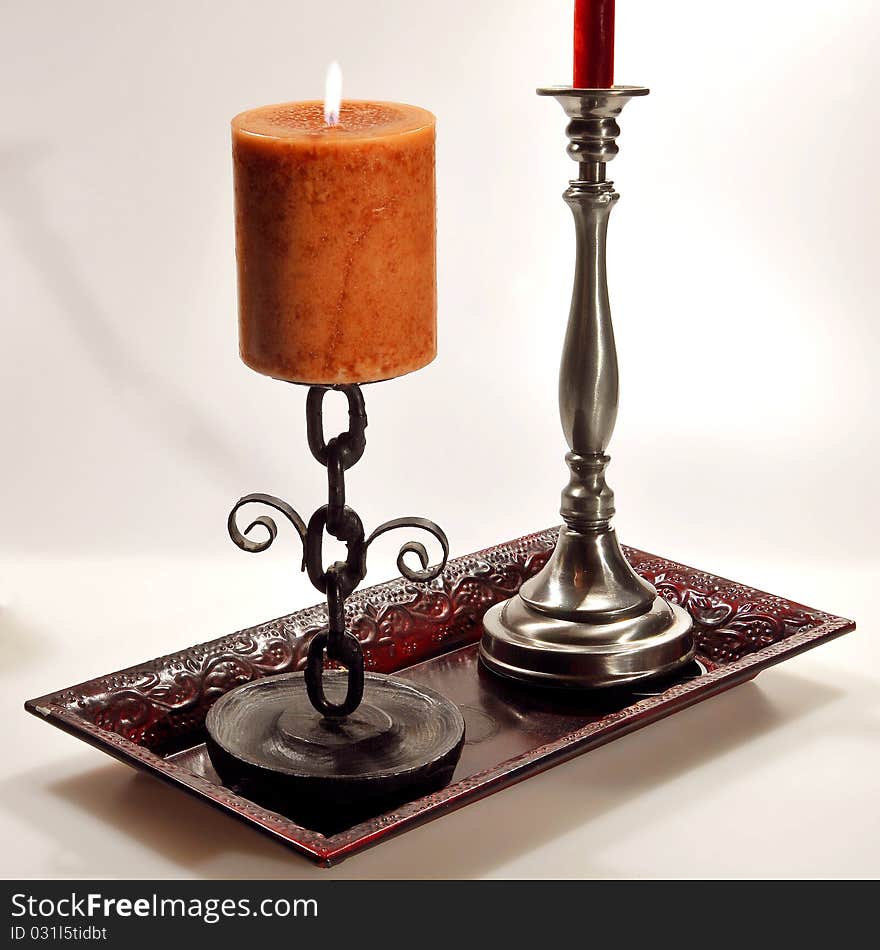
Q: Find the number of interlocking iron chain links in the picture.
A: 5